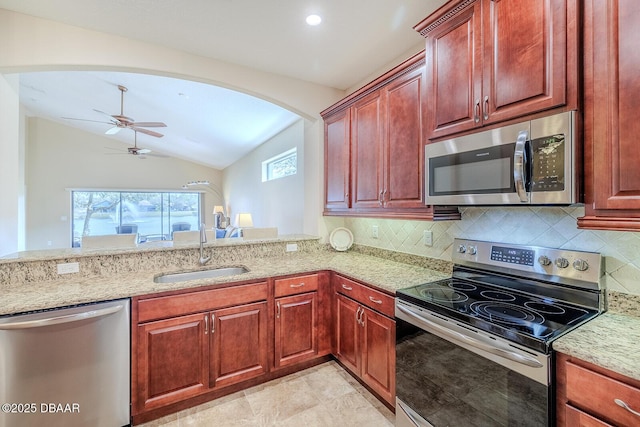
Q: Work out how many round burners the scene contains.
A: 5